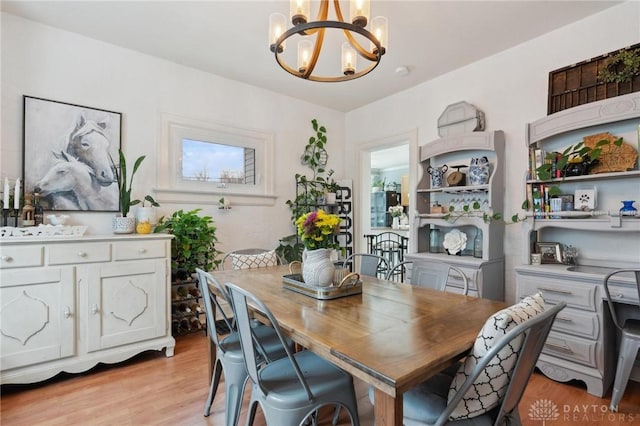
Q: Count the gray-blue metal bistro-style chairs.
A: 7